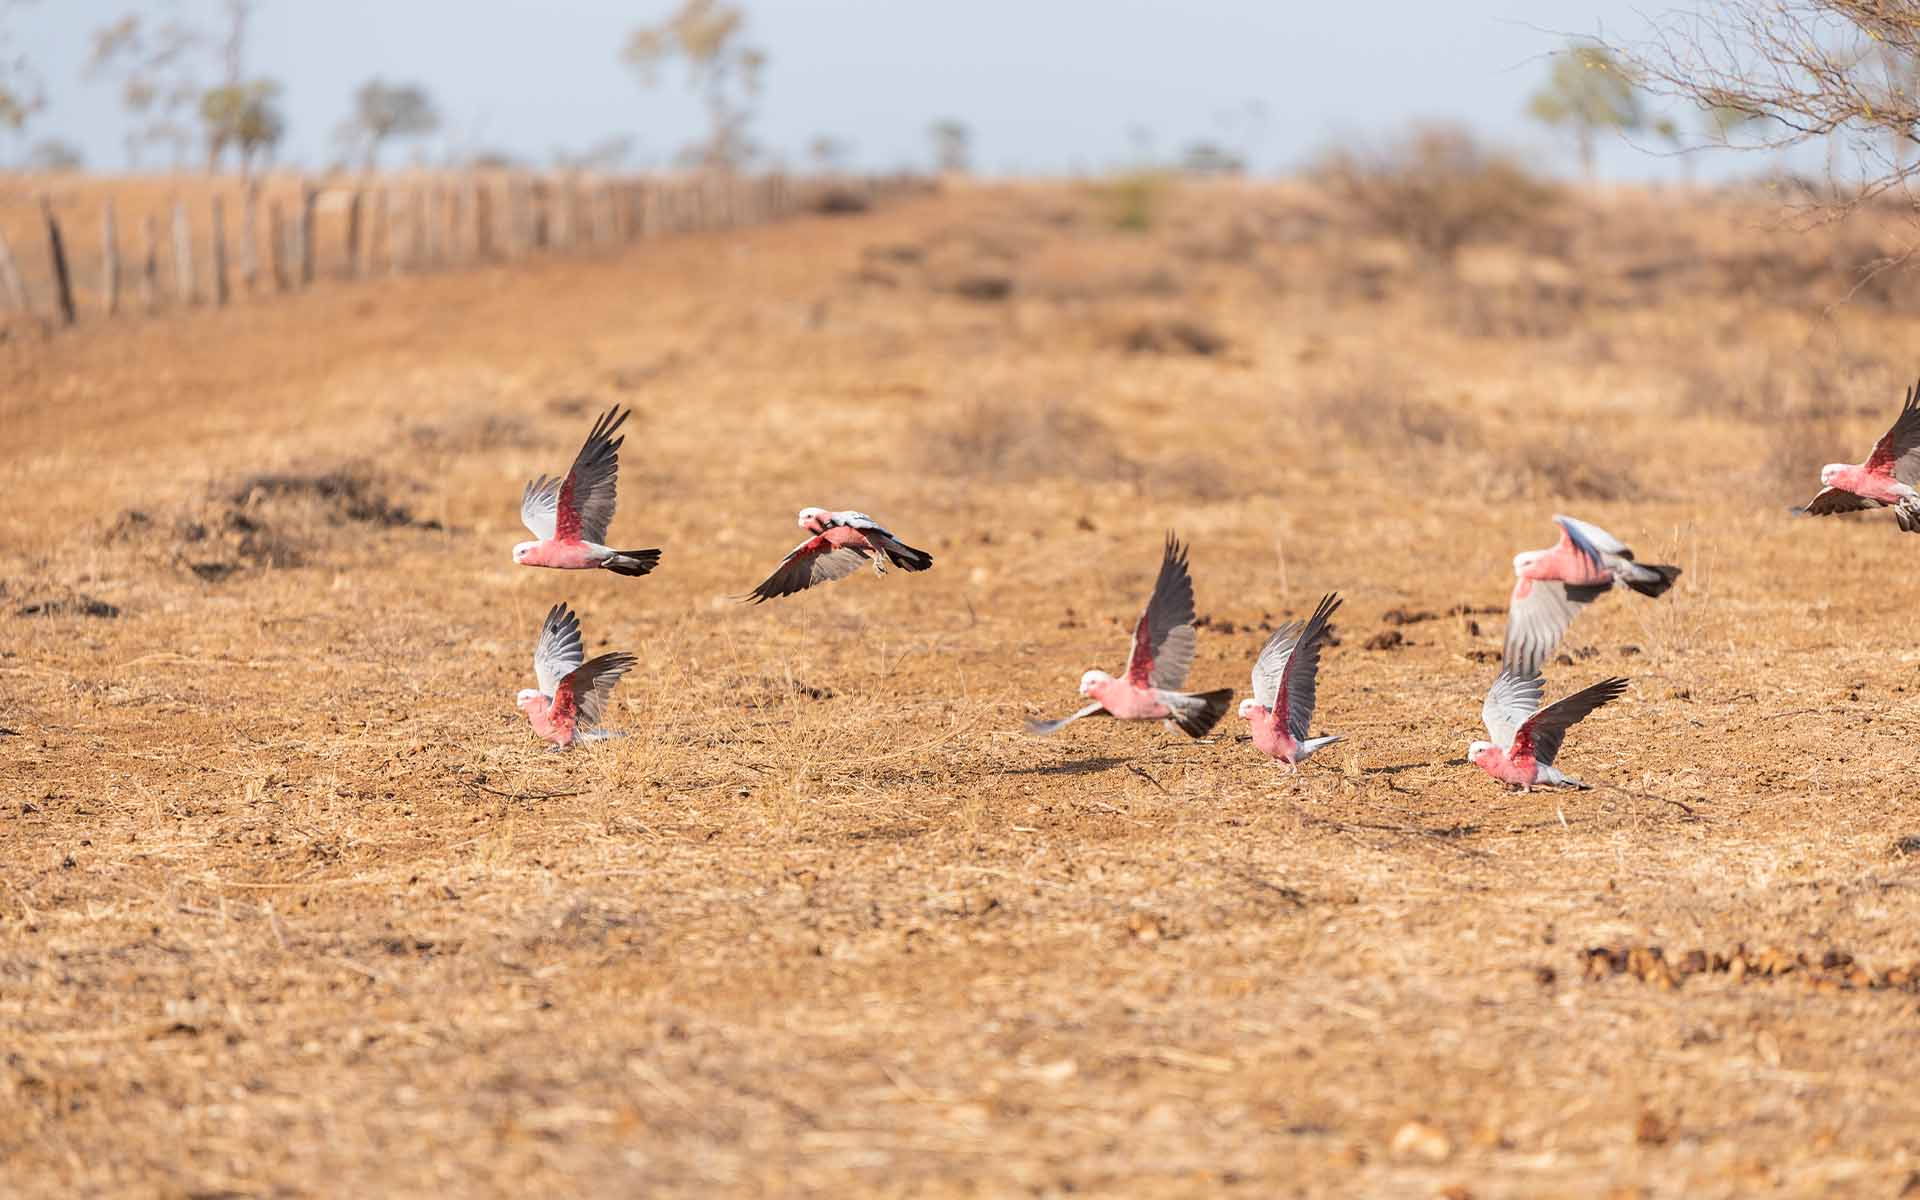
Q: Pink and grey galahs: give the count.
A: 8